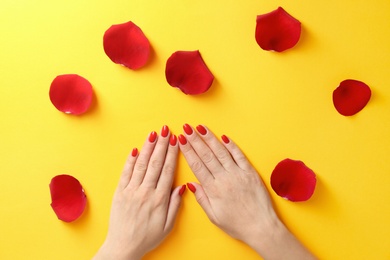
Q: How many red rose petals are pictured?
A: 7